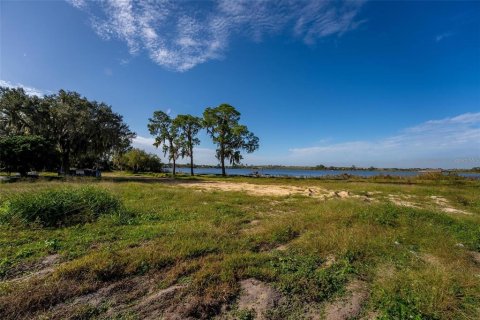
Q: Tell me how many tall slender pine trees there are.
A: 3